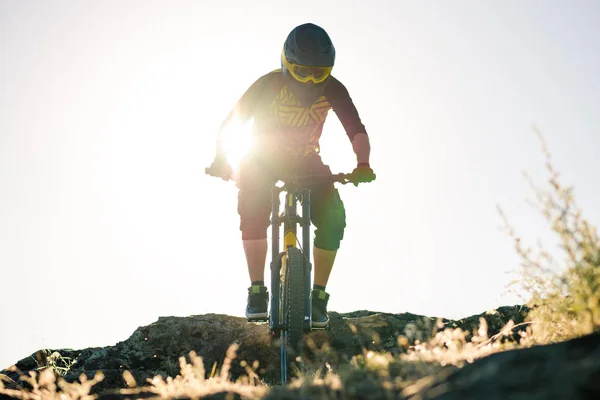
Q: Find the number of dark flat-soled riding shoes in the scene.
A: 2